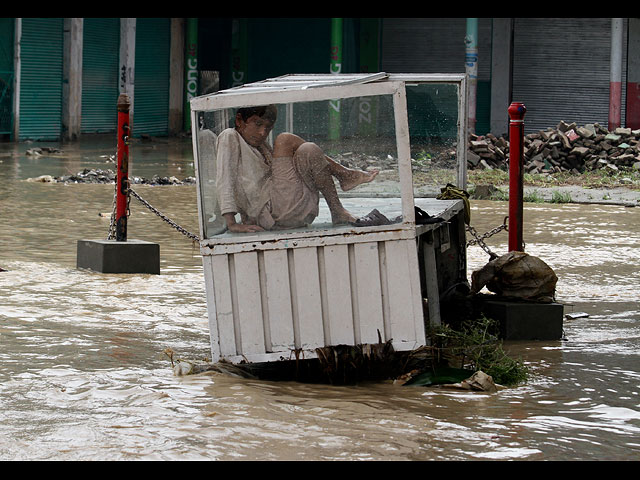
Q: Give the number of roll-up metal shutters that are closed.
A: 5